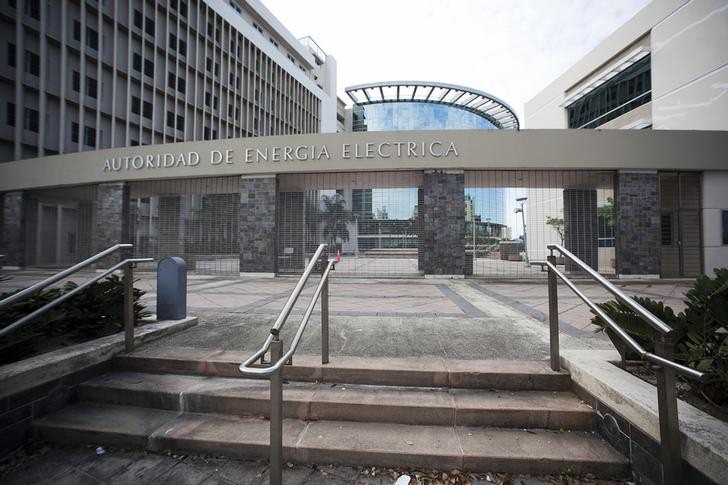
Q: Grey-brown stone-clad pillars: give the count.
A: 5